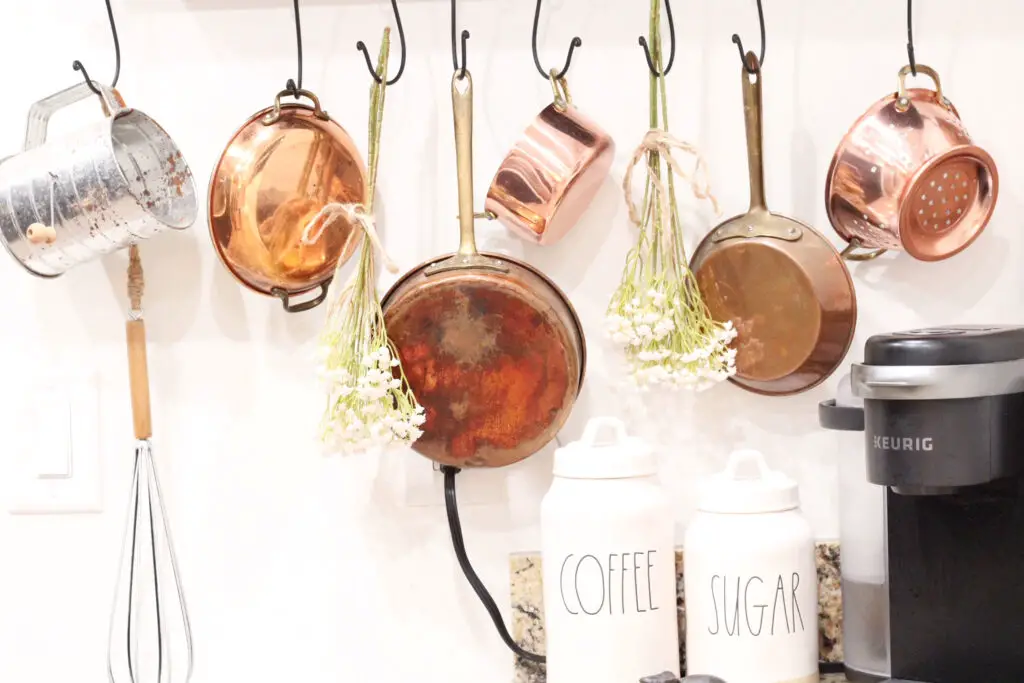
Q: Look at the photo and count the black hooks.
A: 8